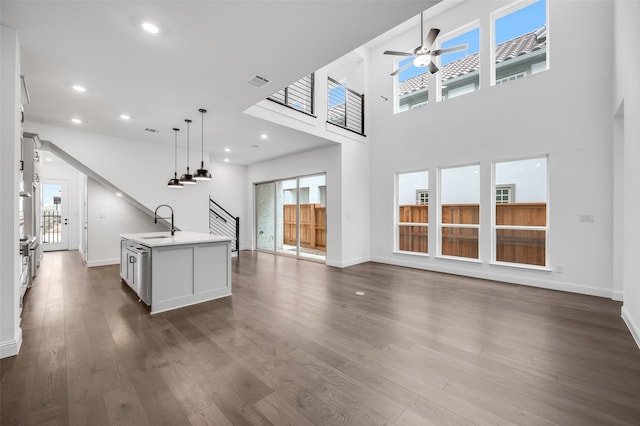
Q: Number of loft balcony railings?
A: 2